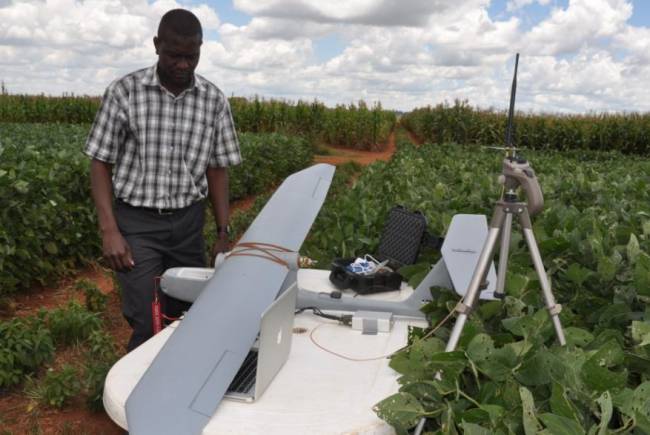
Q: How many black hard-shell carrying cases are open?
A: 1